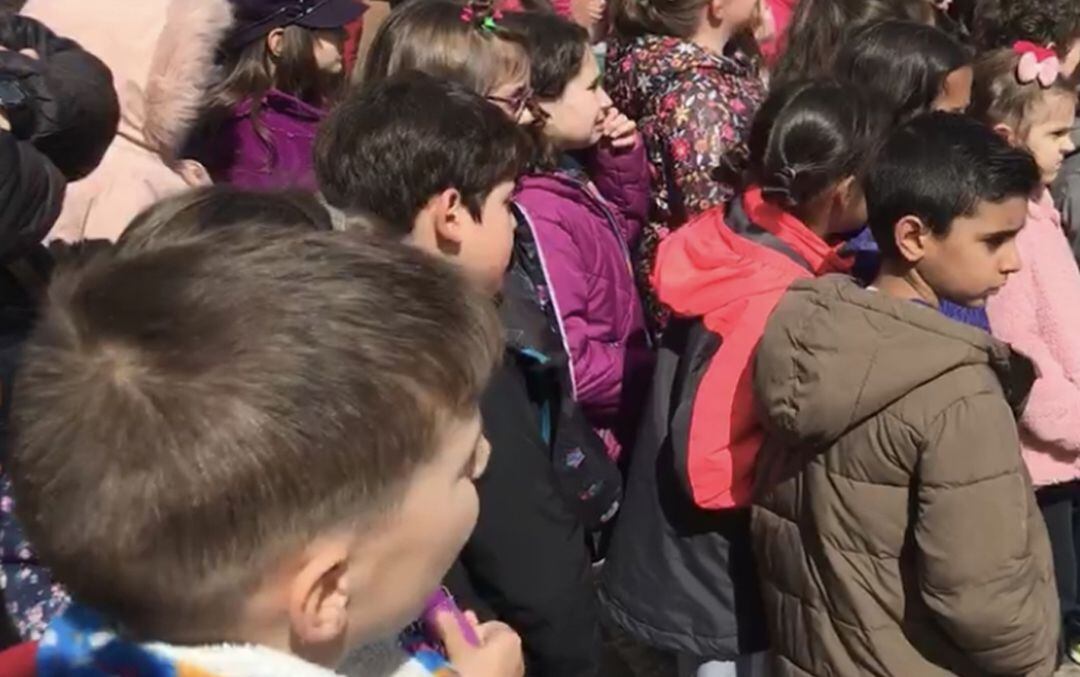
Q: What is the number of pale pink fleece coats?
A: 1